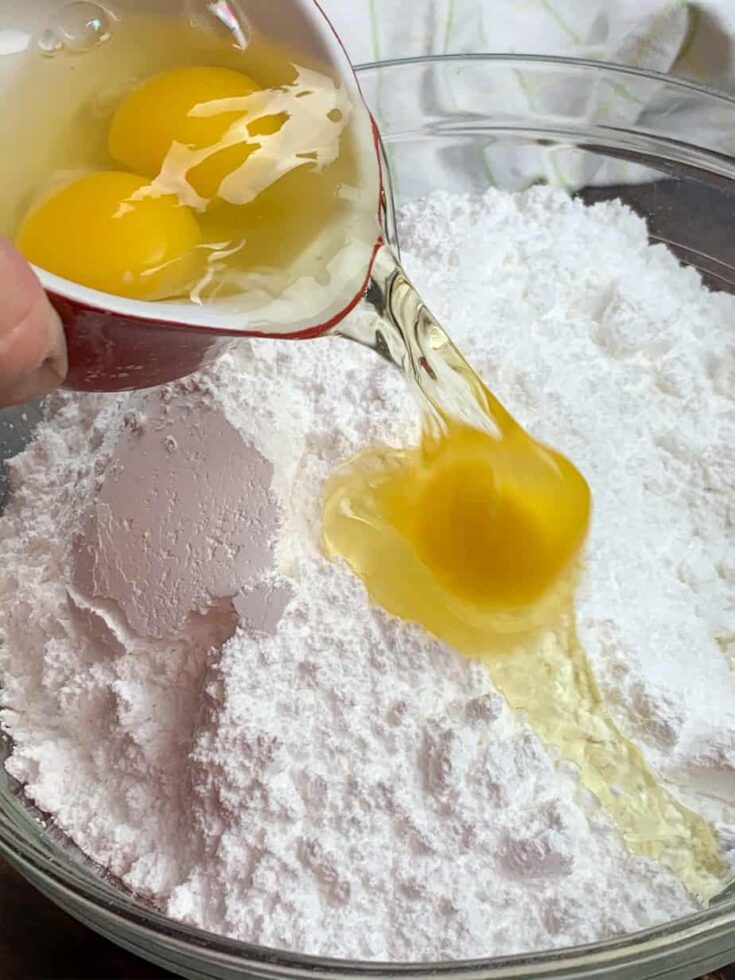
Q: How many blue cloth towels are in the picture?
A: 0